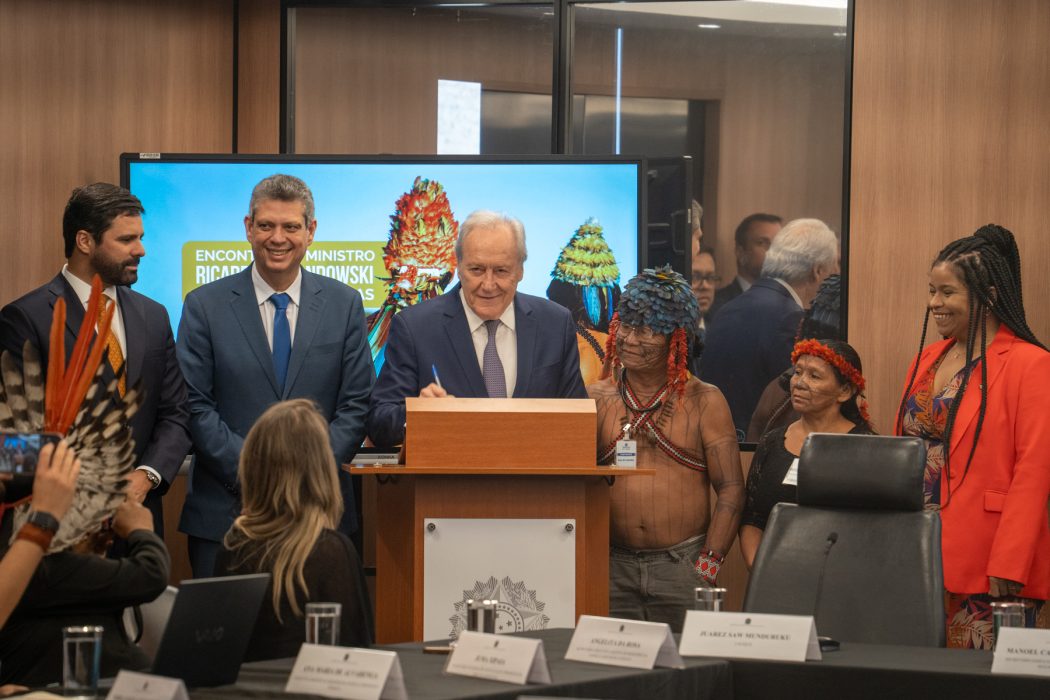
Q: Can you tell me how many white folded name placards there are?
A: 6